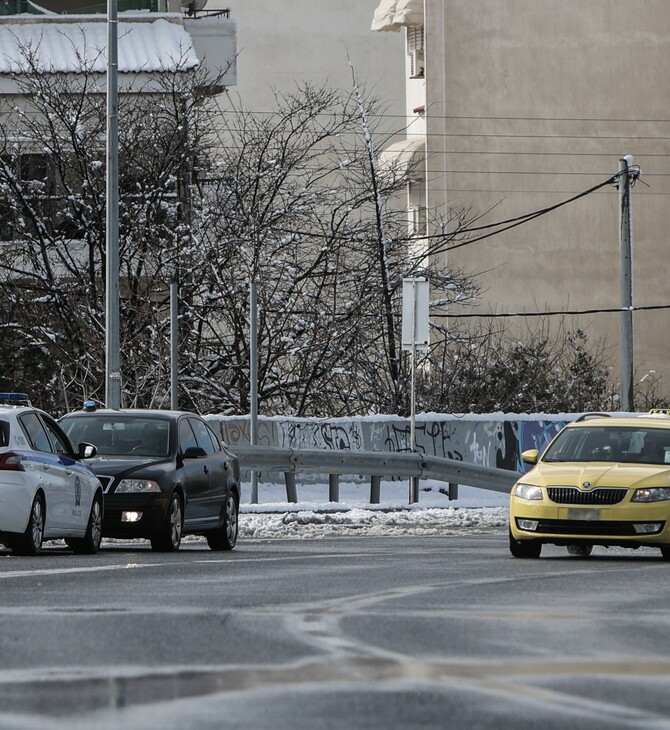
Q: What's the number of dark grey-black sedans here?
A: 1